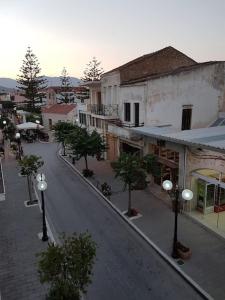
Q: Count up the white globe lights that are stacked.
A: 2